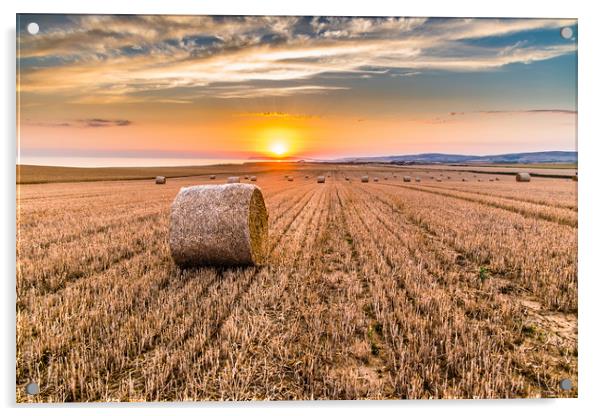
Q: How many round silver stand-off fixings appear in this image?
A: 4